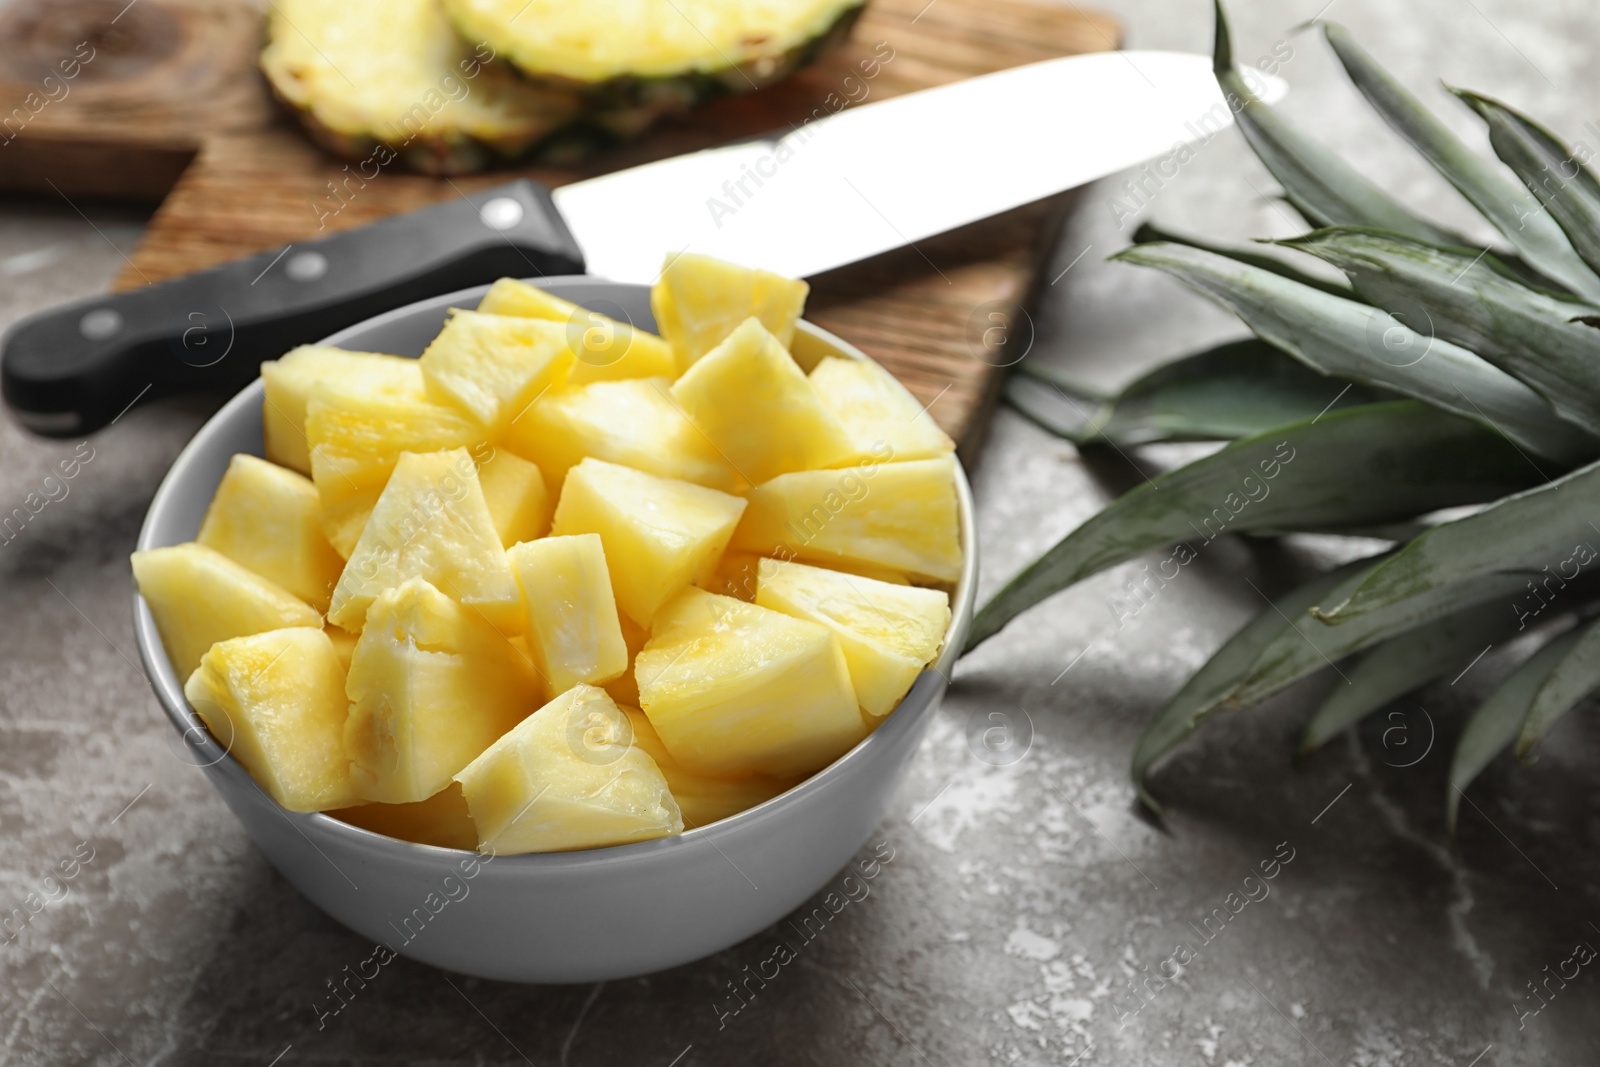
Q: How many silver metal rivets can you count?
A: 3